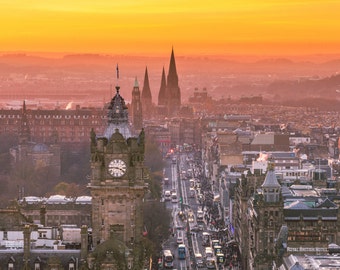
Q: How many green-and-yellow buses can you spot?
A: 3